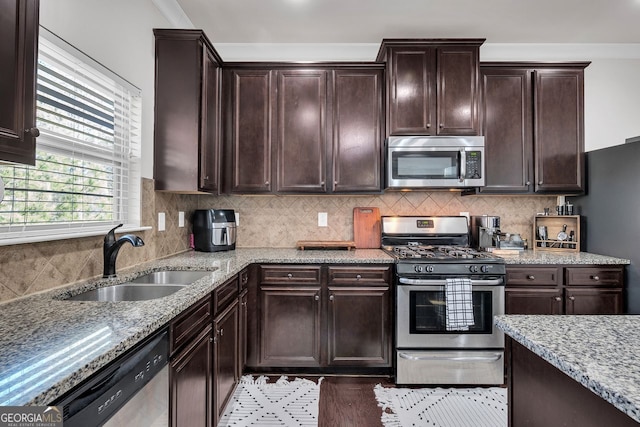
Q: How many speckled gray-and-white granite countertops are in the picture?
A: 3